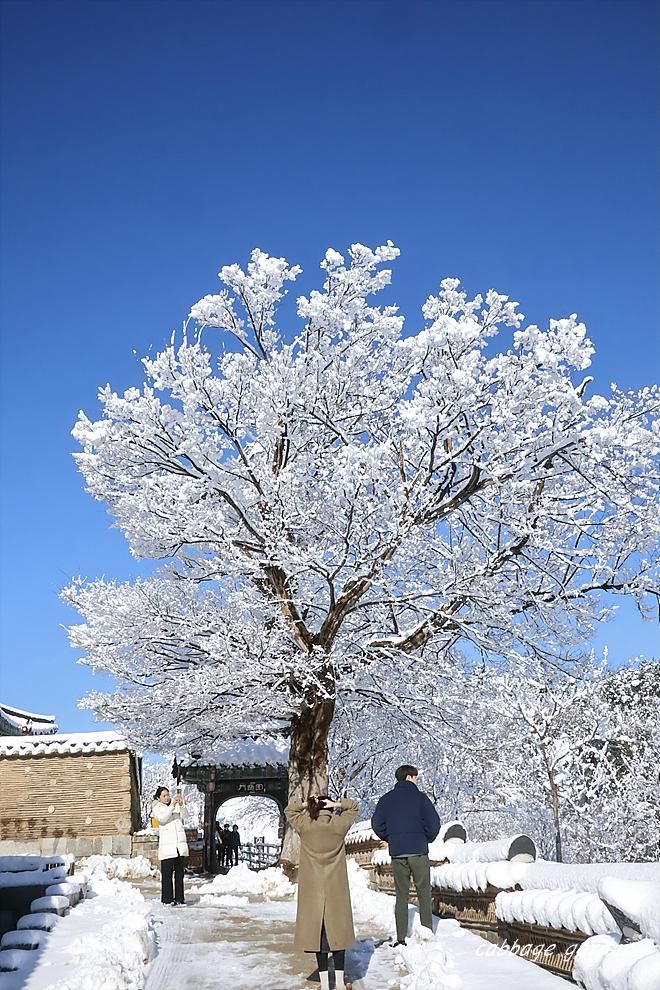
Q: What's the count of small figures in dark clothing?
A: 3